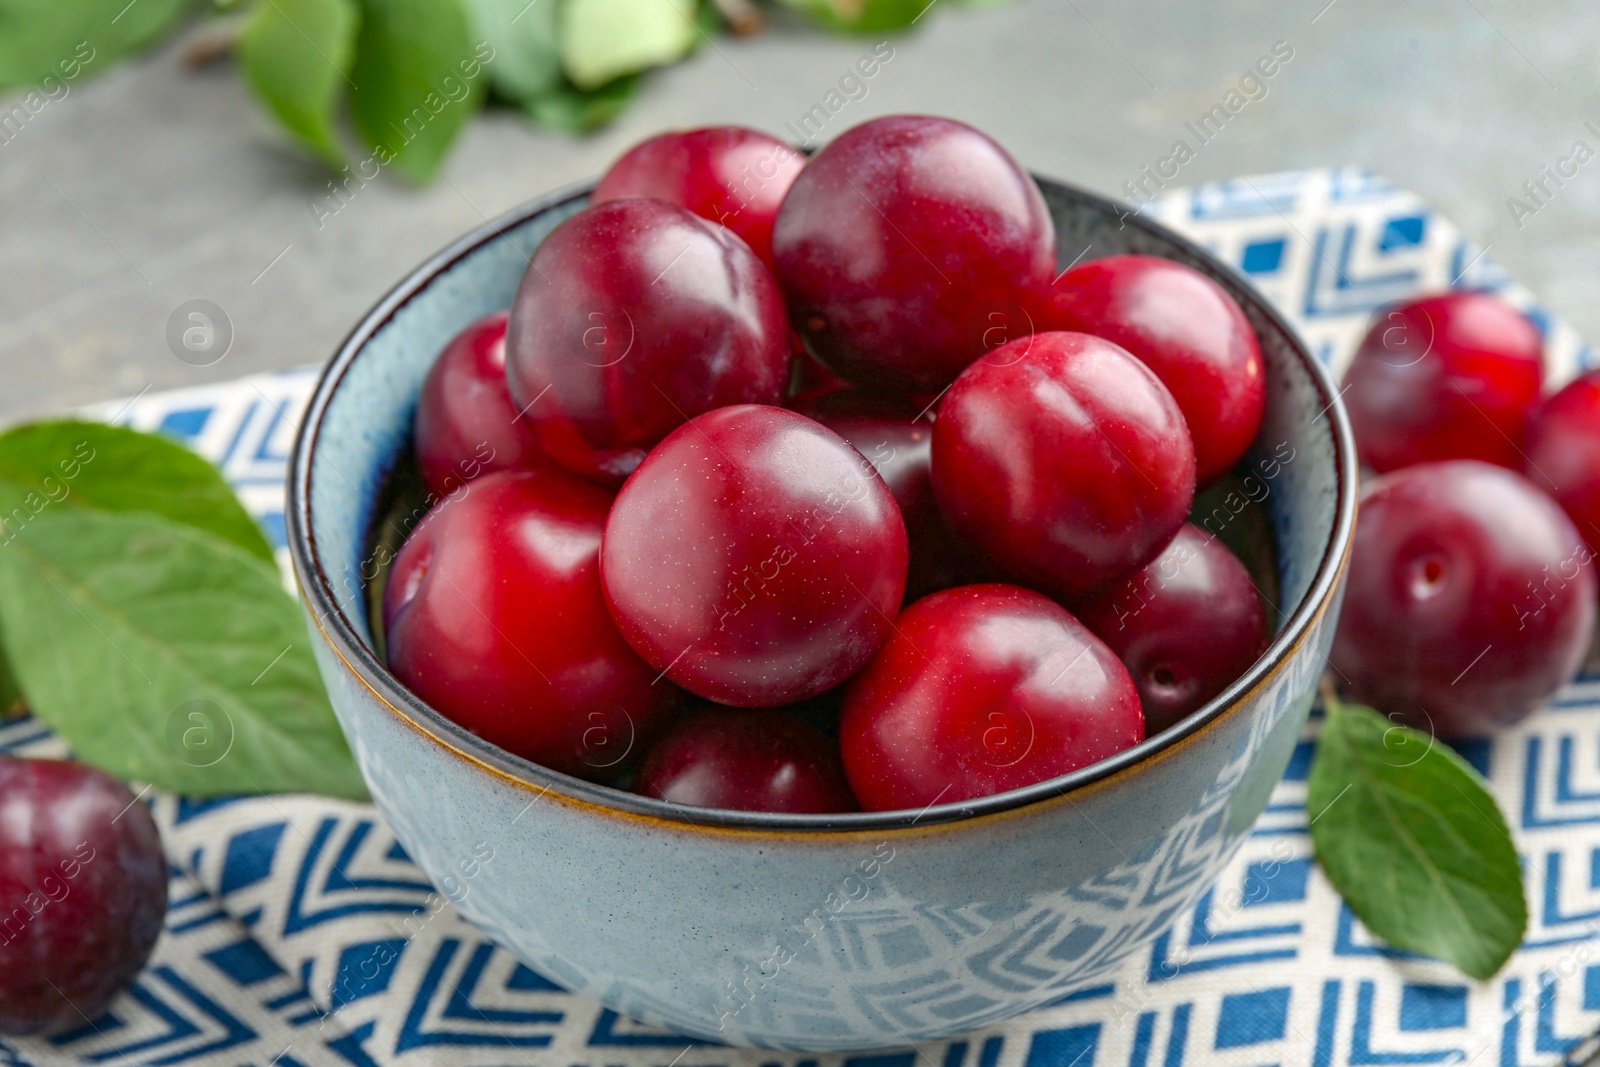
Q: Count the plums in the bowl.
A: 12